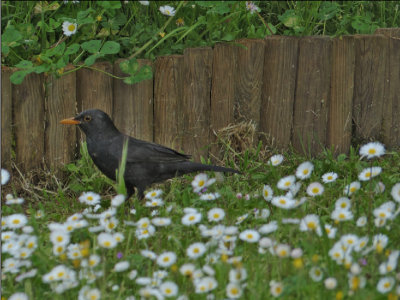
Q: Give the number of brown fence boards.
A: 14